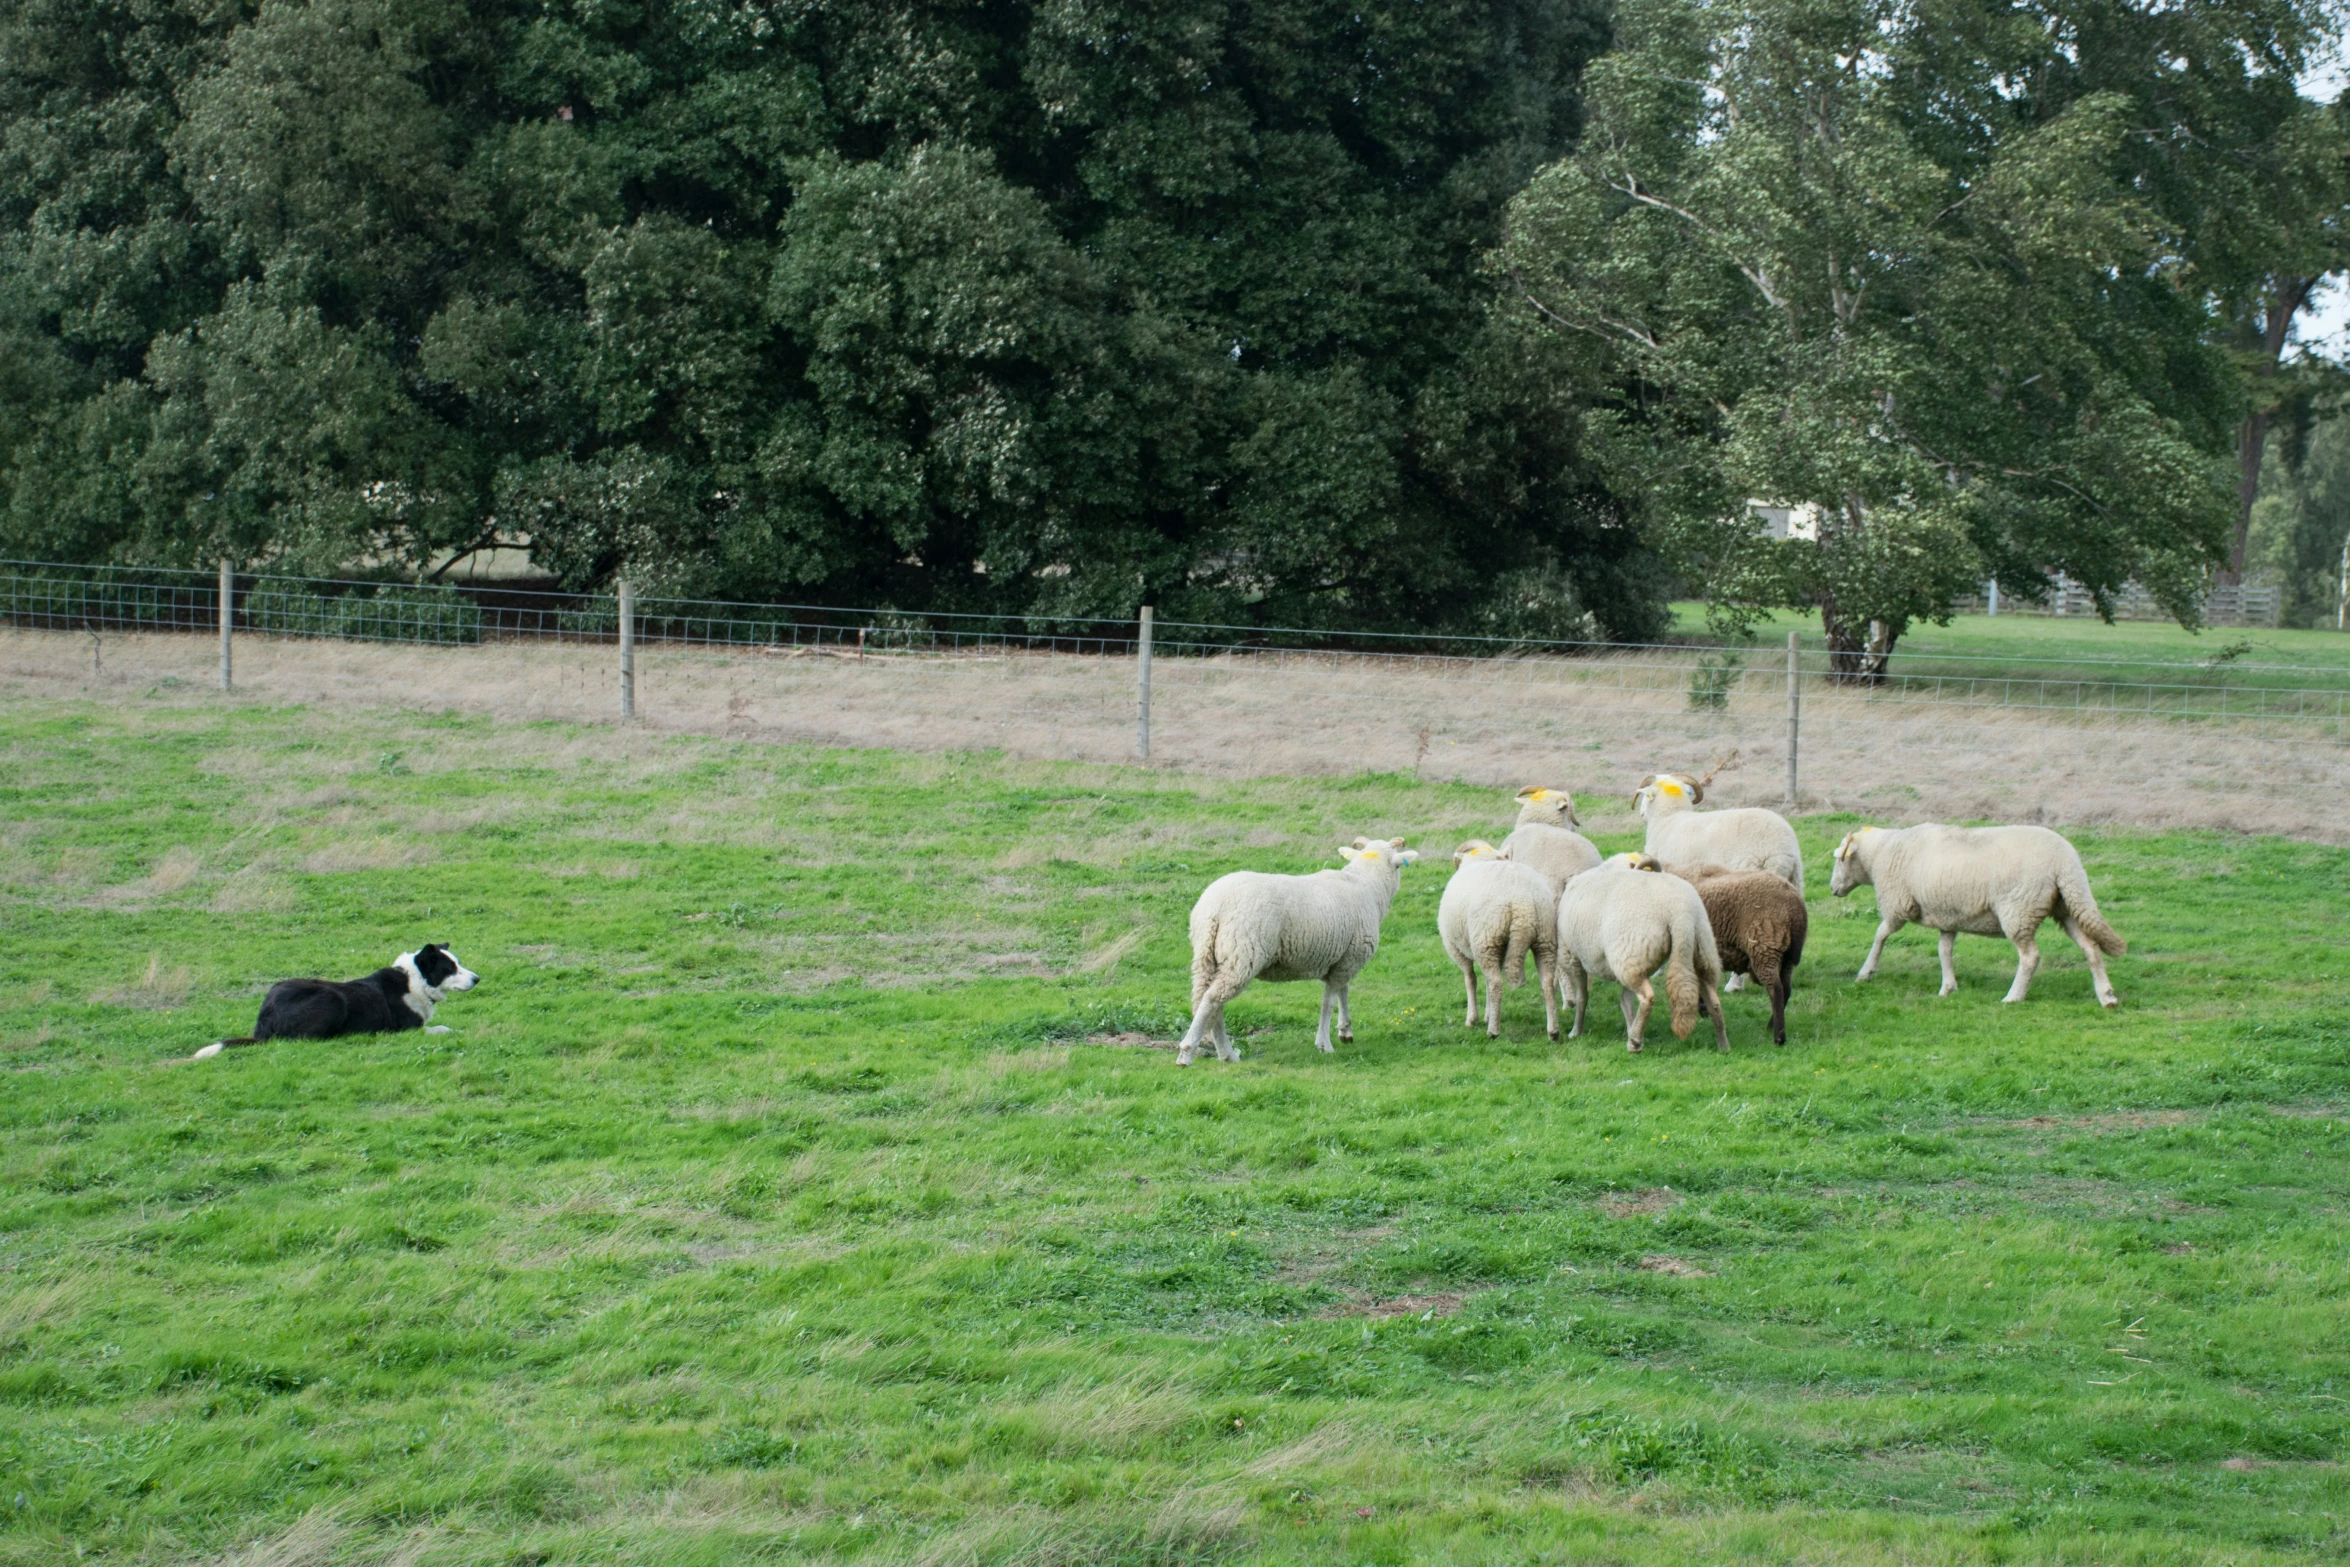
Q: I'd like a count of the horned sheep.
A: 6